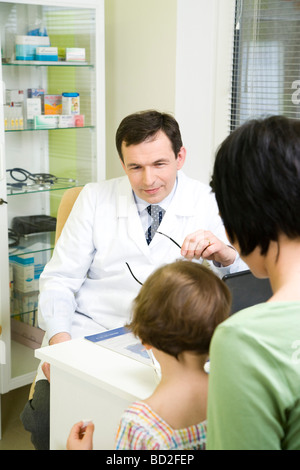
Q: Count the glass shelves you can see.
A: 5